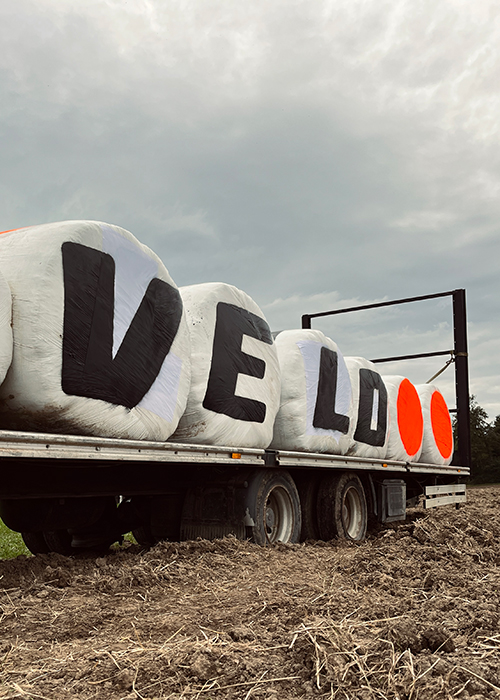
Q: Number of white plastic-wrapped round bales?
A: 7